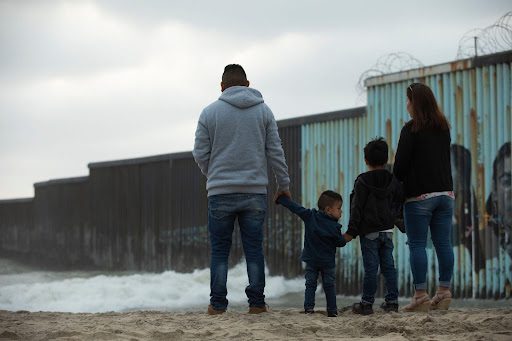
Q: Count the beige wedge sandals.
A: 2